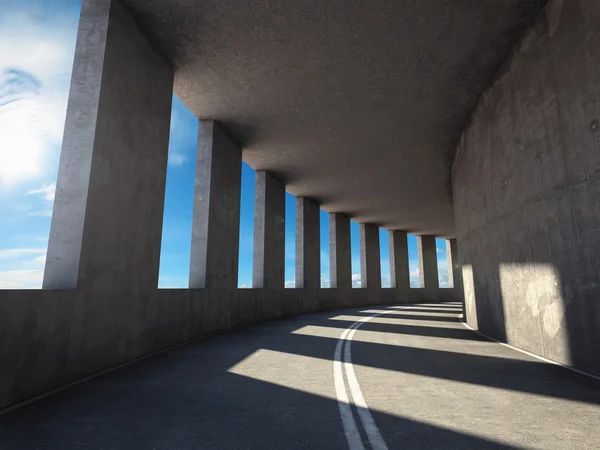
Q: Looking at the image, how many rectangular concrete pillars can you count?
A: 9